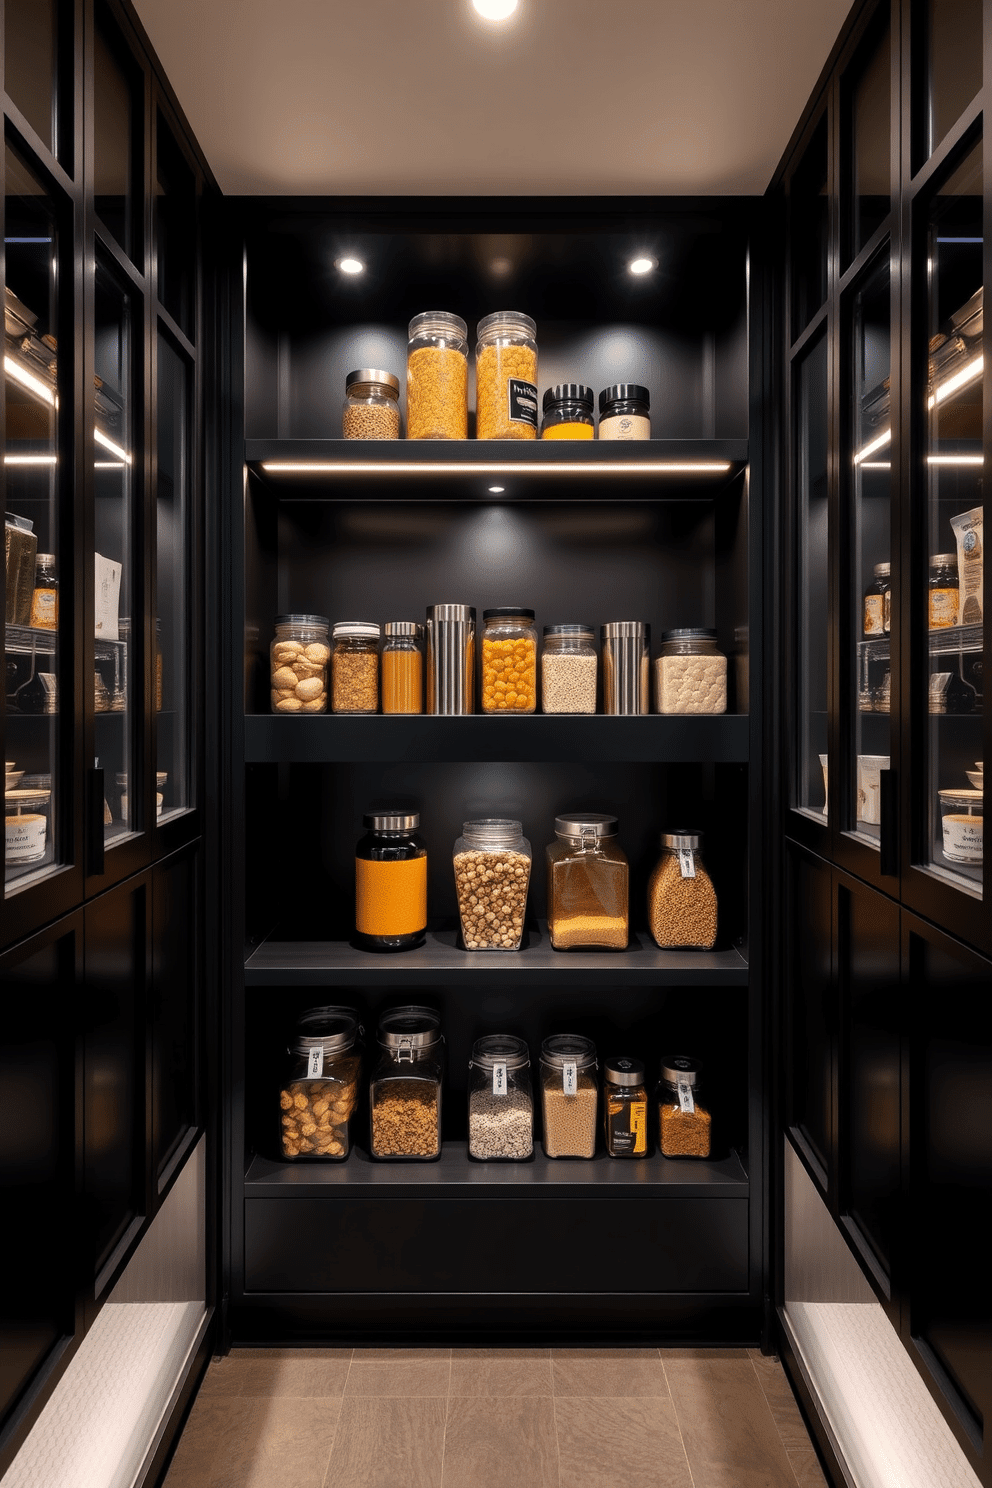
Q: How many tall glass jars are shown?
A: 2